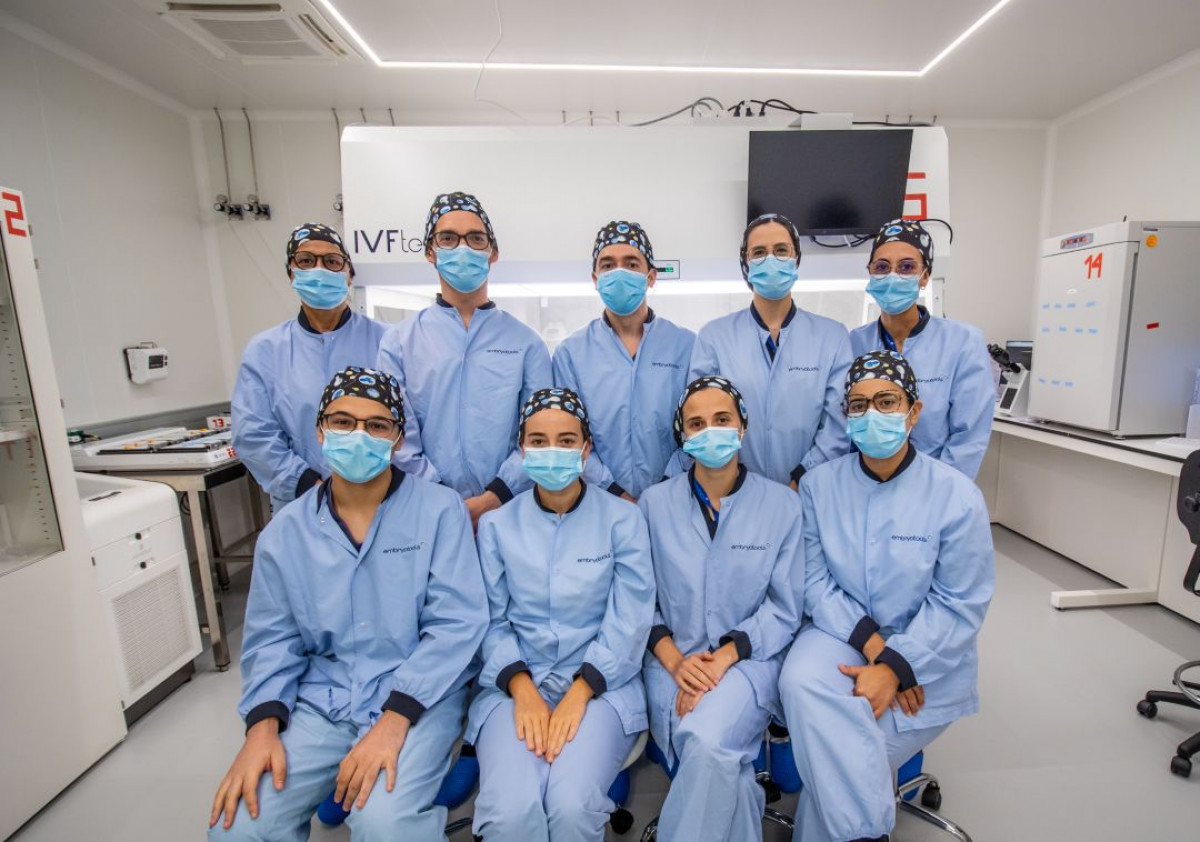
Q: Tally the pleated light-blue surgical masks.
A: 9